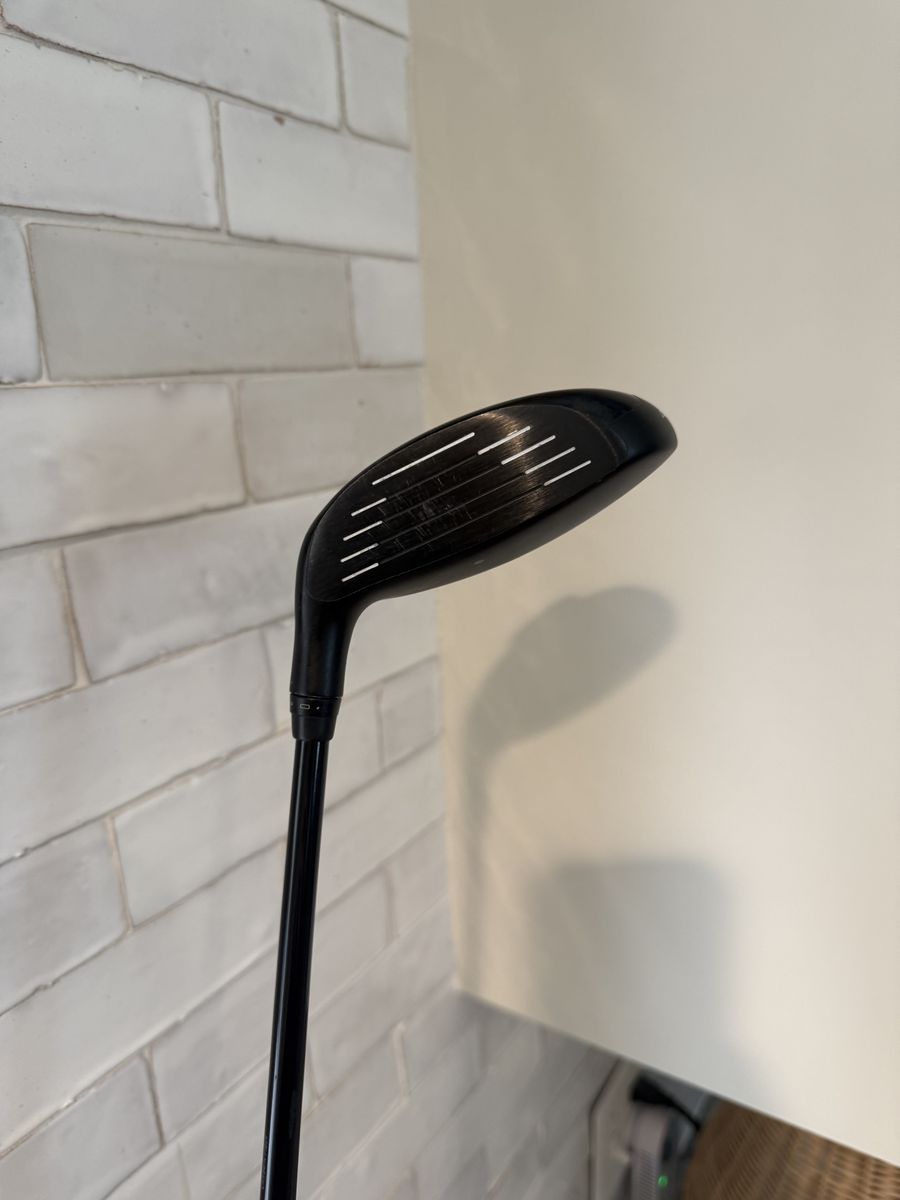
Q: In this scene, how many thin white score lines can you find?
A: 9